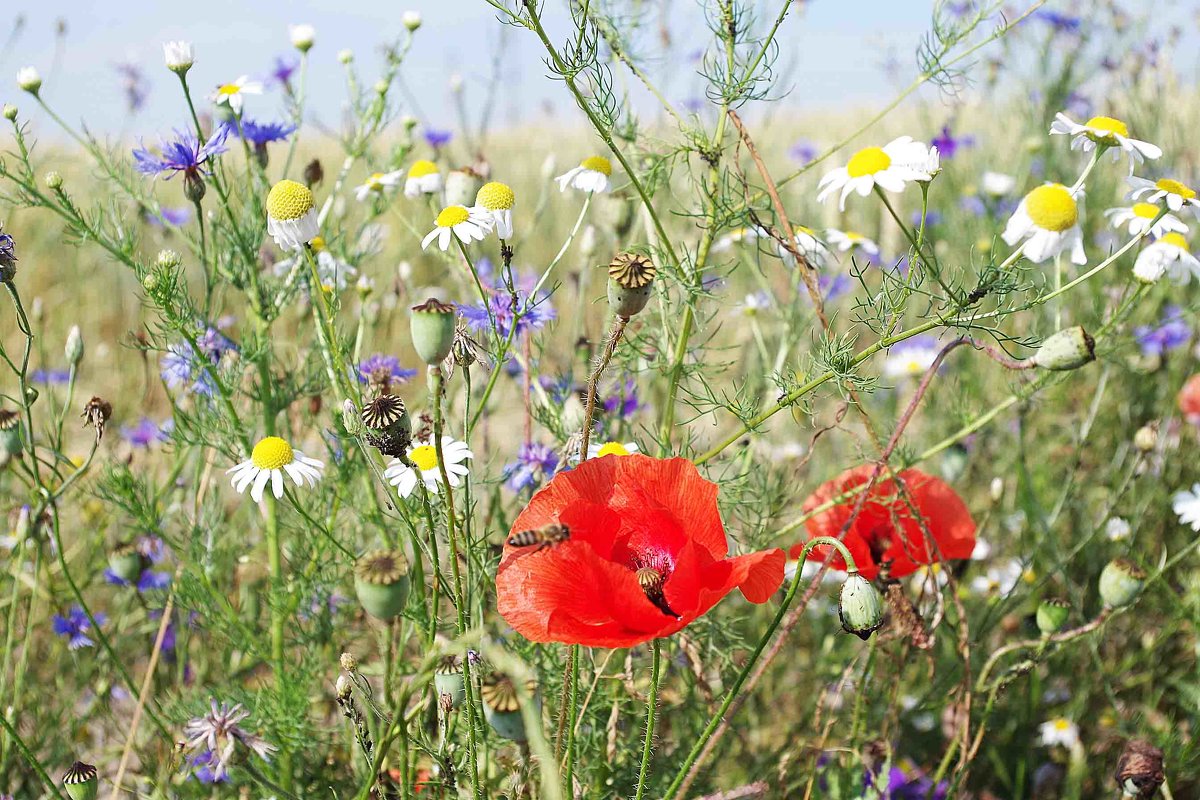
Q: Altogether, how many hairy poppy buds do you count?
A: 1